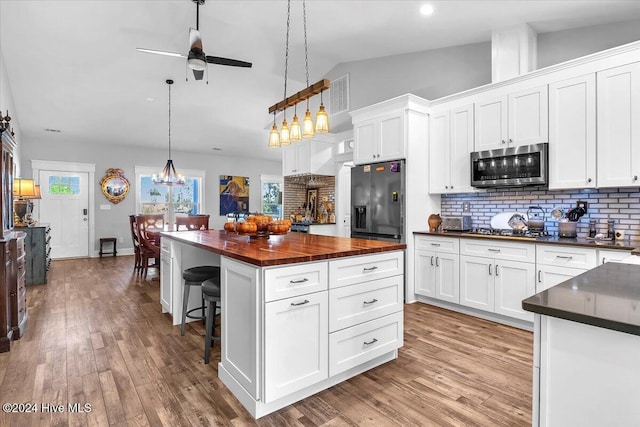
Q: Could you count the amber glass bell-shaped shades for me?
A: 5